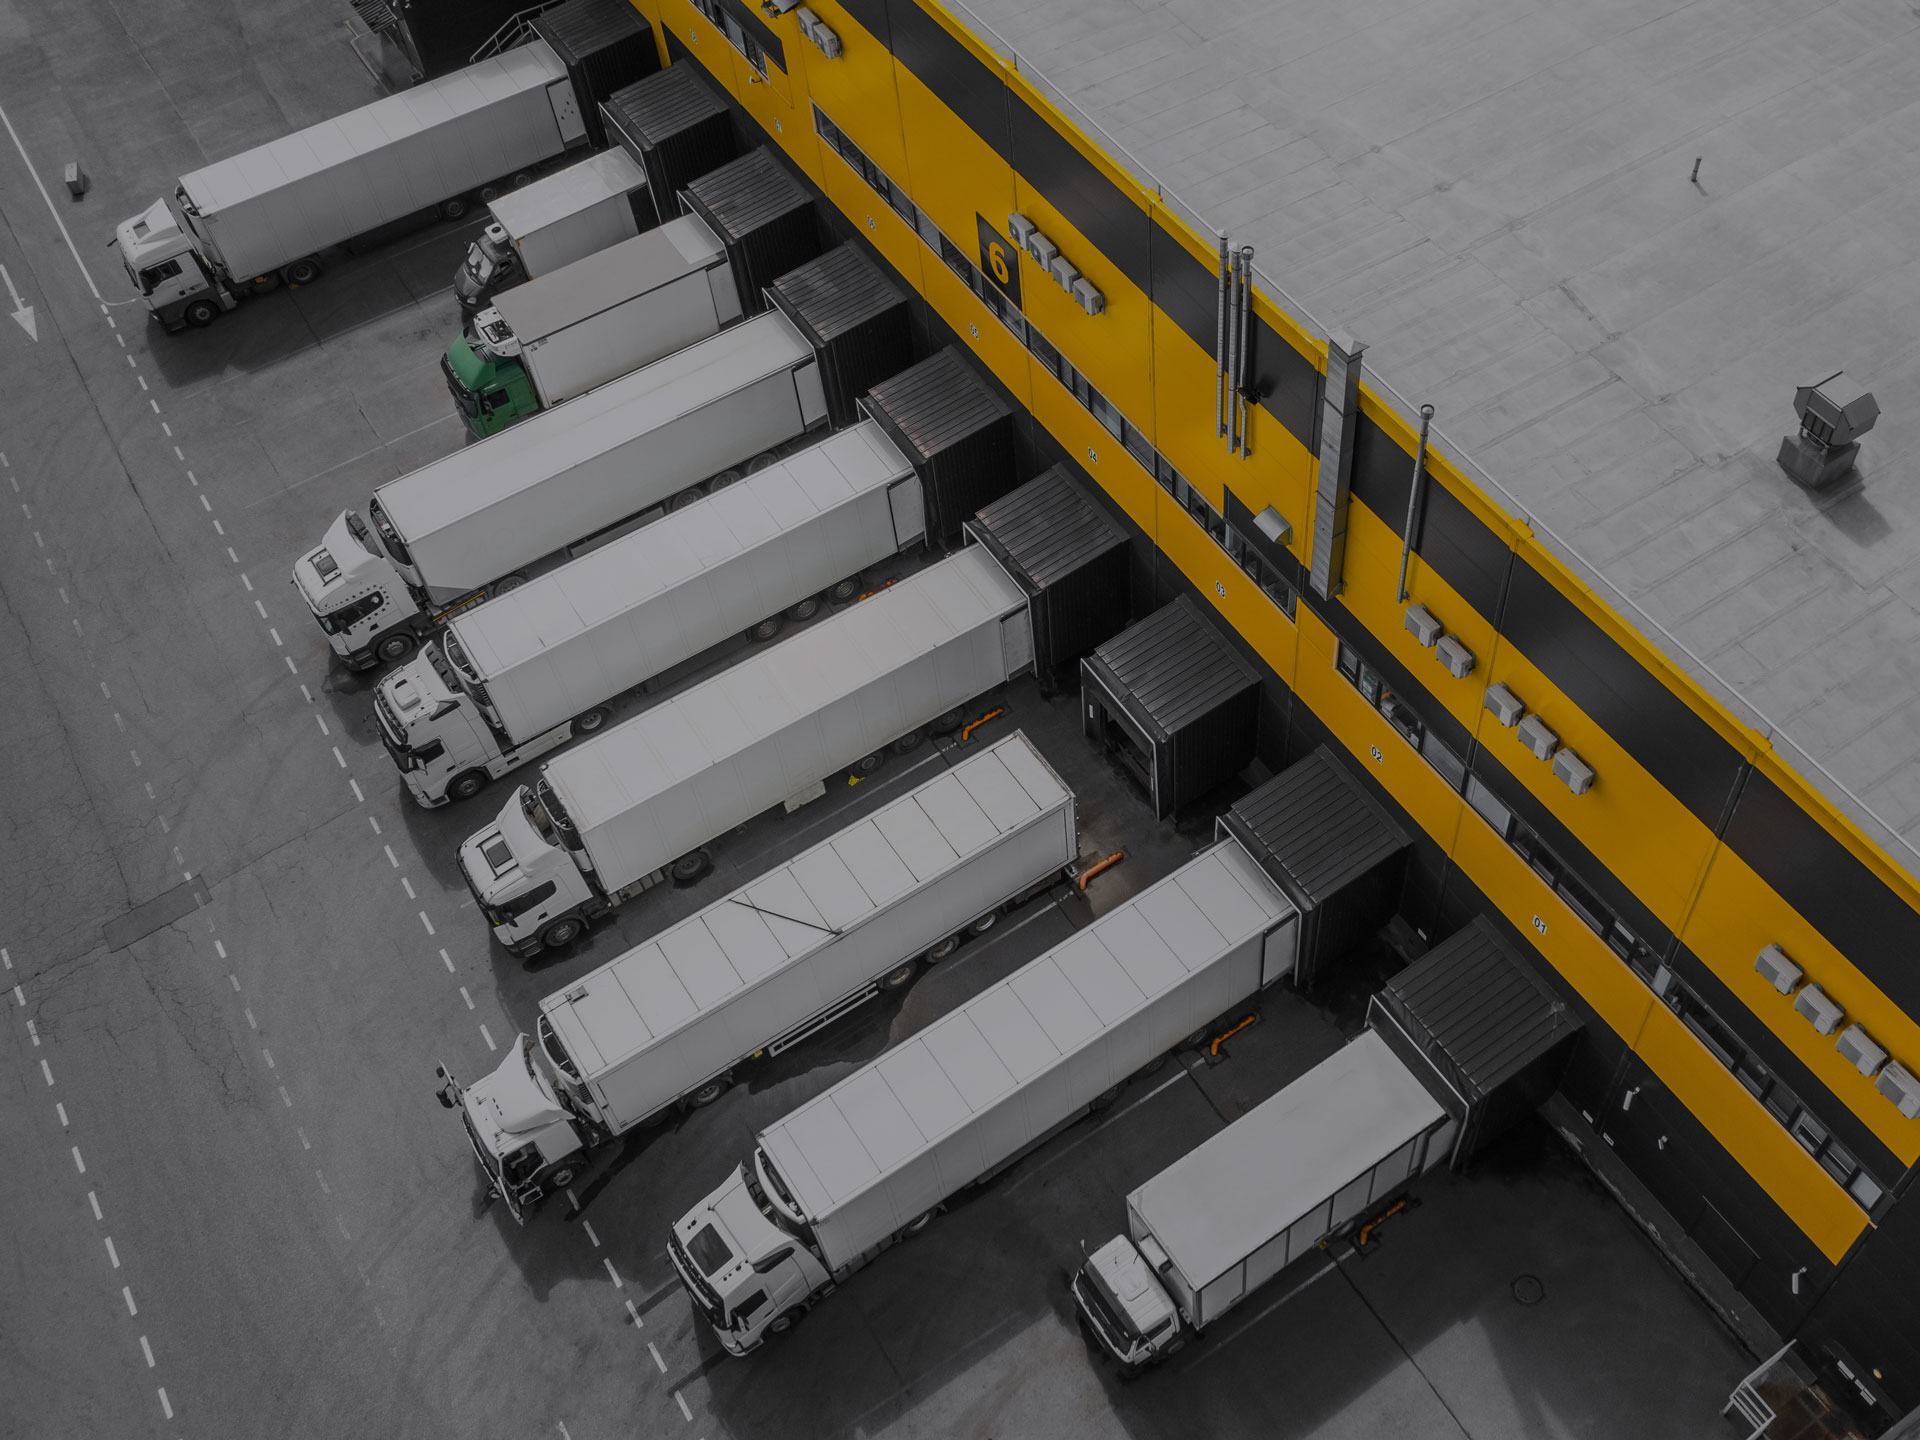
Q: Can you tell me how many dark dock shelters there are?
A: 9